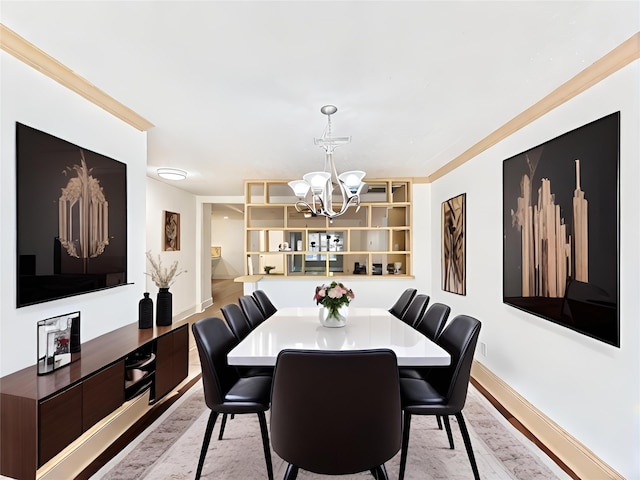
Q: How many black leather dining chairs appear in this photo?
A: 9